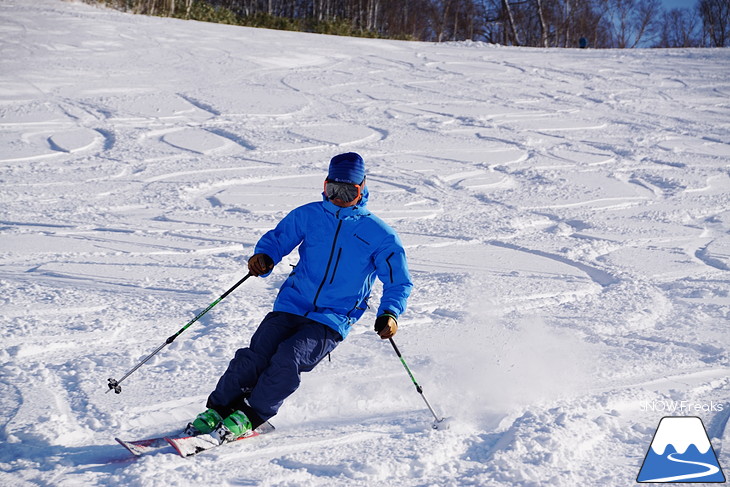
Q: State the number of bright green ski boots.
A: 2